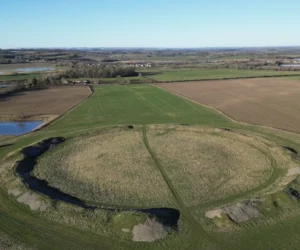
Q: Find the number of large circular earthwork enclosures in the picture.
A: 1